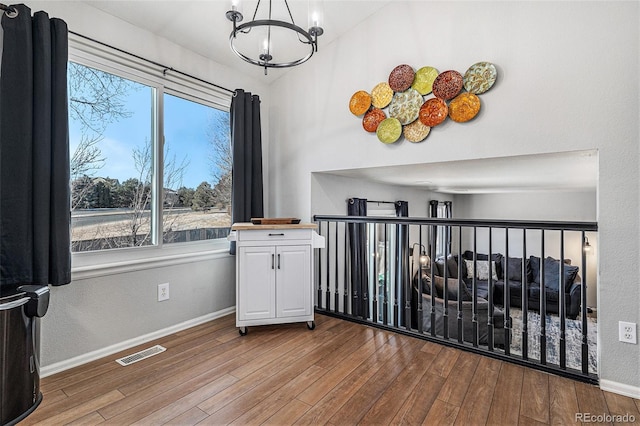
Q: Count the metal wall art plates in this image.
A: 12